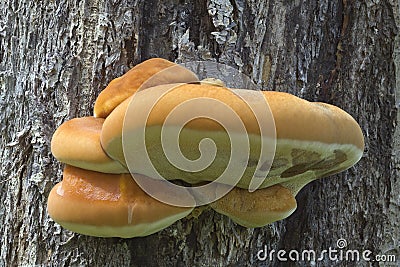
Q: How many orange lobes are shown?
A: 5